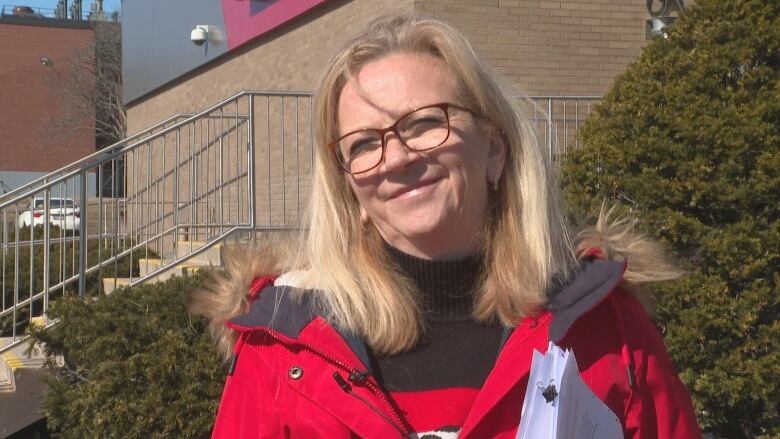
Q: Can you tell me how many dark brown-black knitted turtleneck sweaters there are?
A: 1